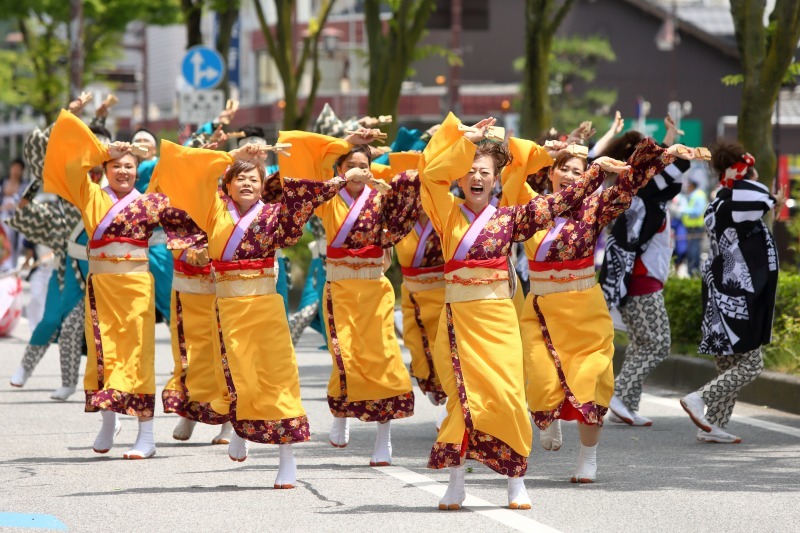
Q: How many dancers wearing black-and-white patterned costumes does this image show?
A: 2